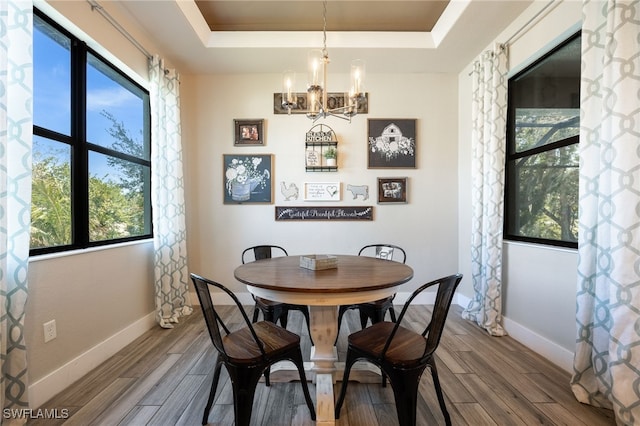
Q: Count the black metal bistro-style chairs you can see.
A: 4